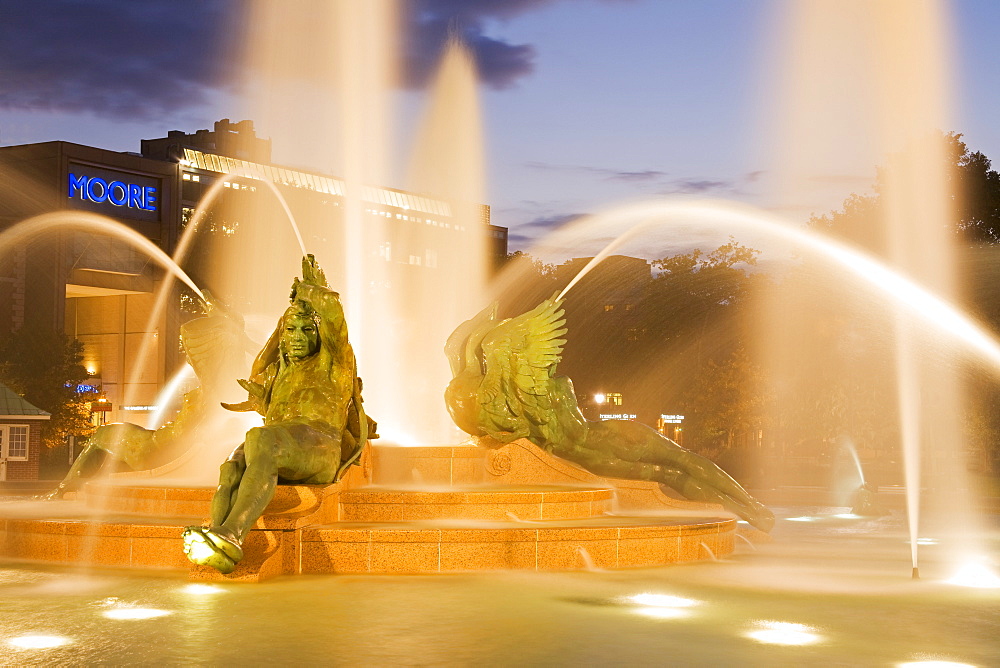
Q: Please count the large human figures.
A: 3